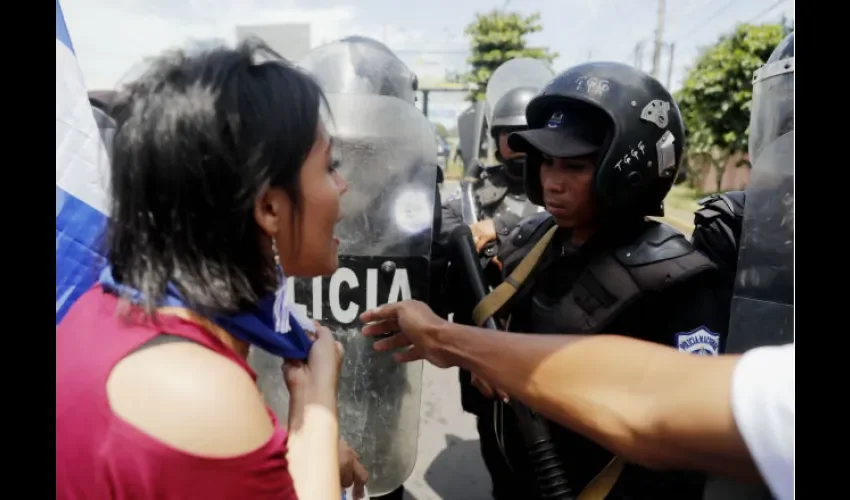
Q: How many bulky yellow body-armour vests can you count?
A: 0